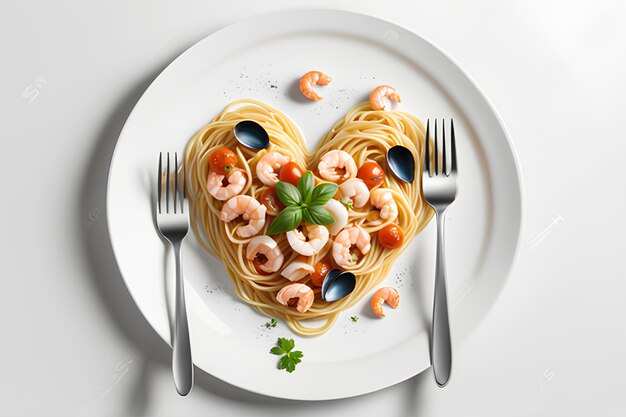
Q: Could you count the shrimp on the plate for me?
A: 13